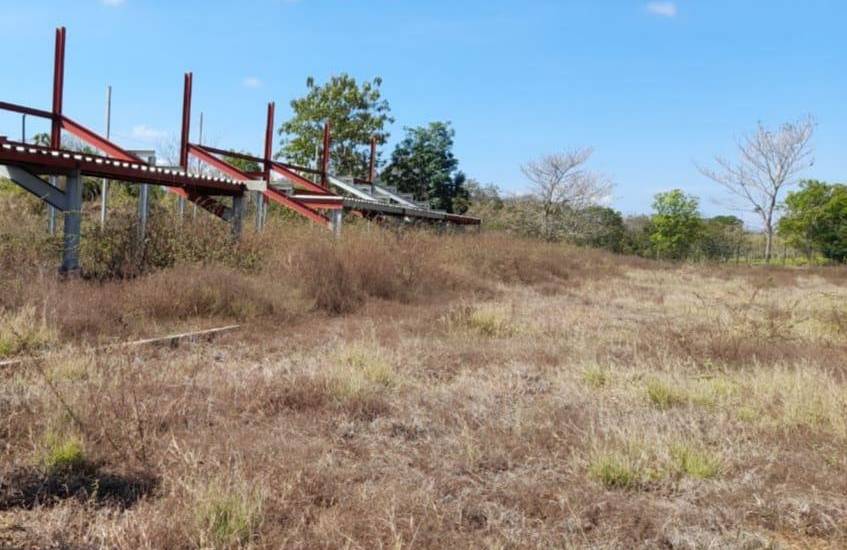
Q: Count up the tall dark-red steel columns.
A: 5